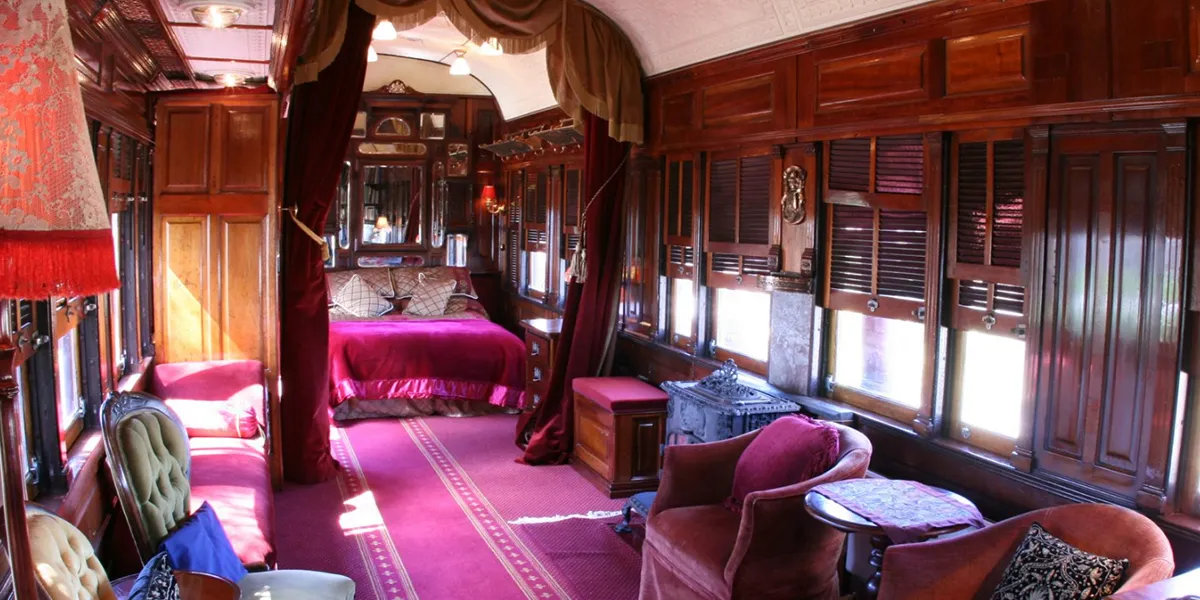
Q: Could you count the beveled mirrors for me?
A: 11